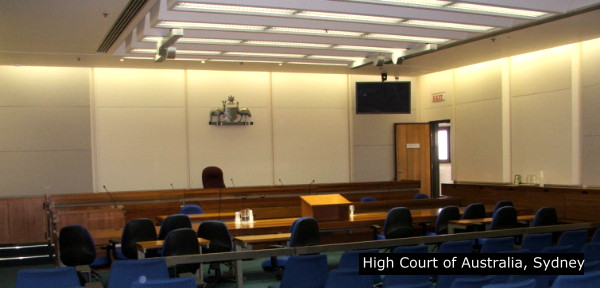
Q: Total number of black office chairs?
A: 12